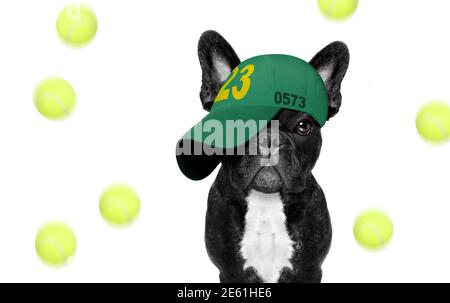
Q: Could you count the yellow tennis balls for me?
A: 7